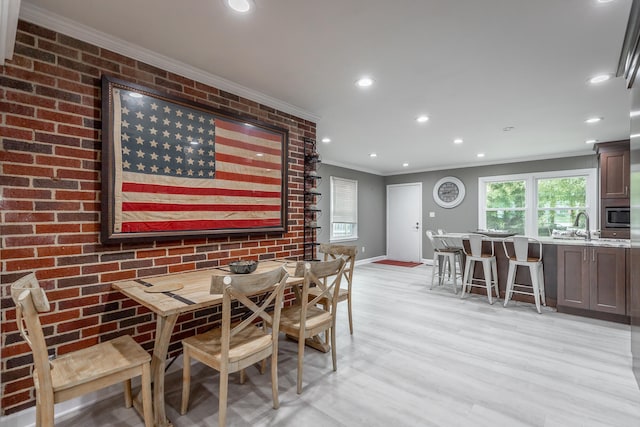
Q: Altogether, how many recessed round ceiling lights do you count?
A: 12